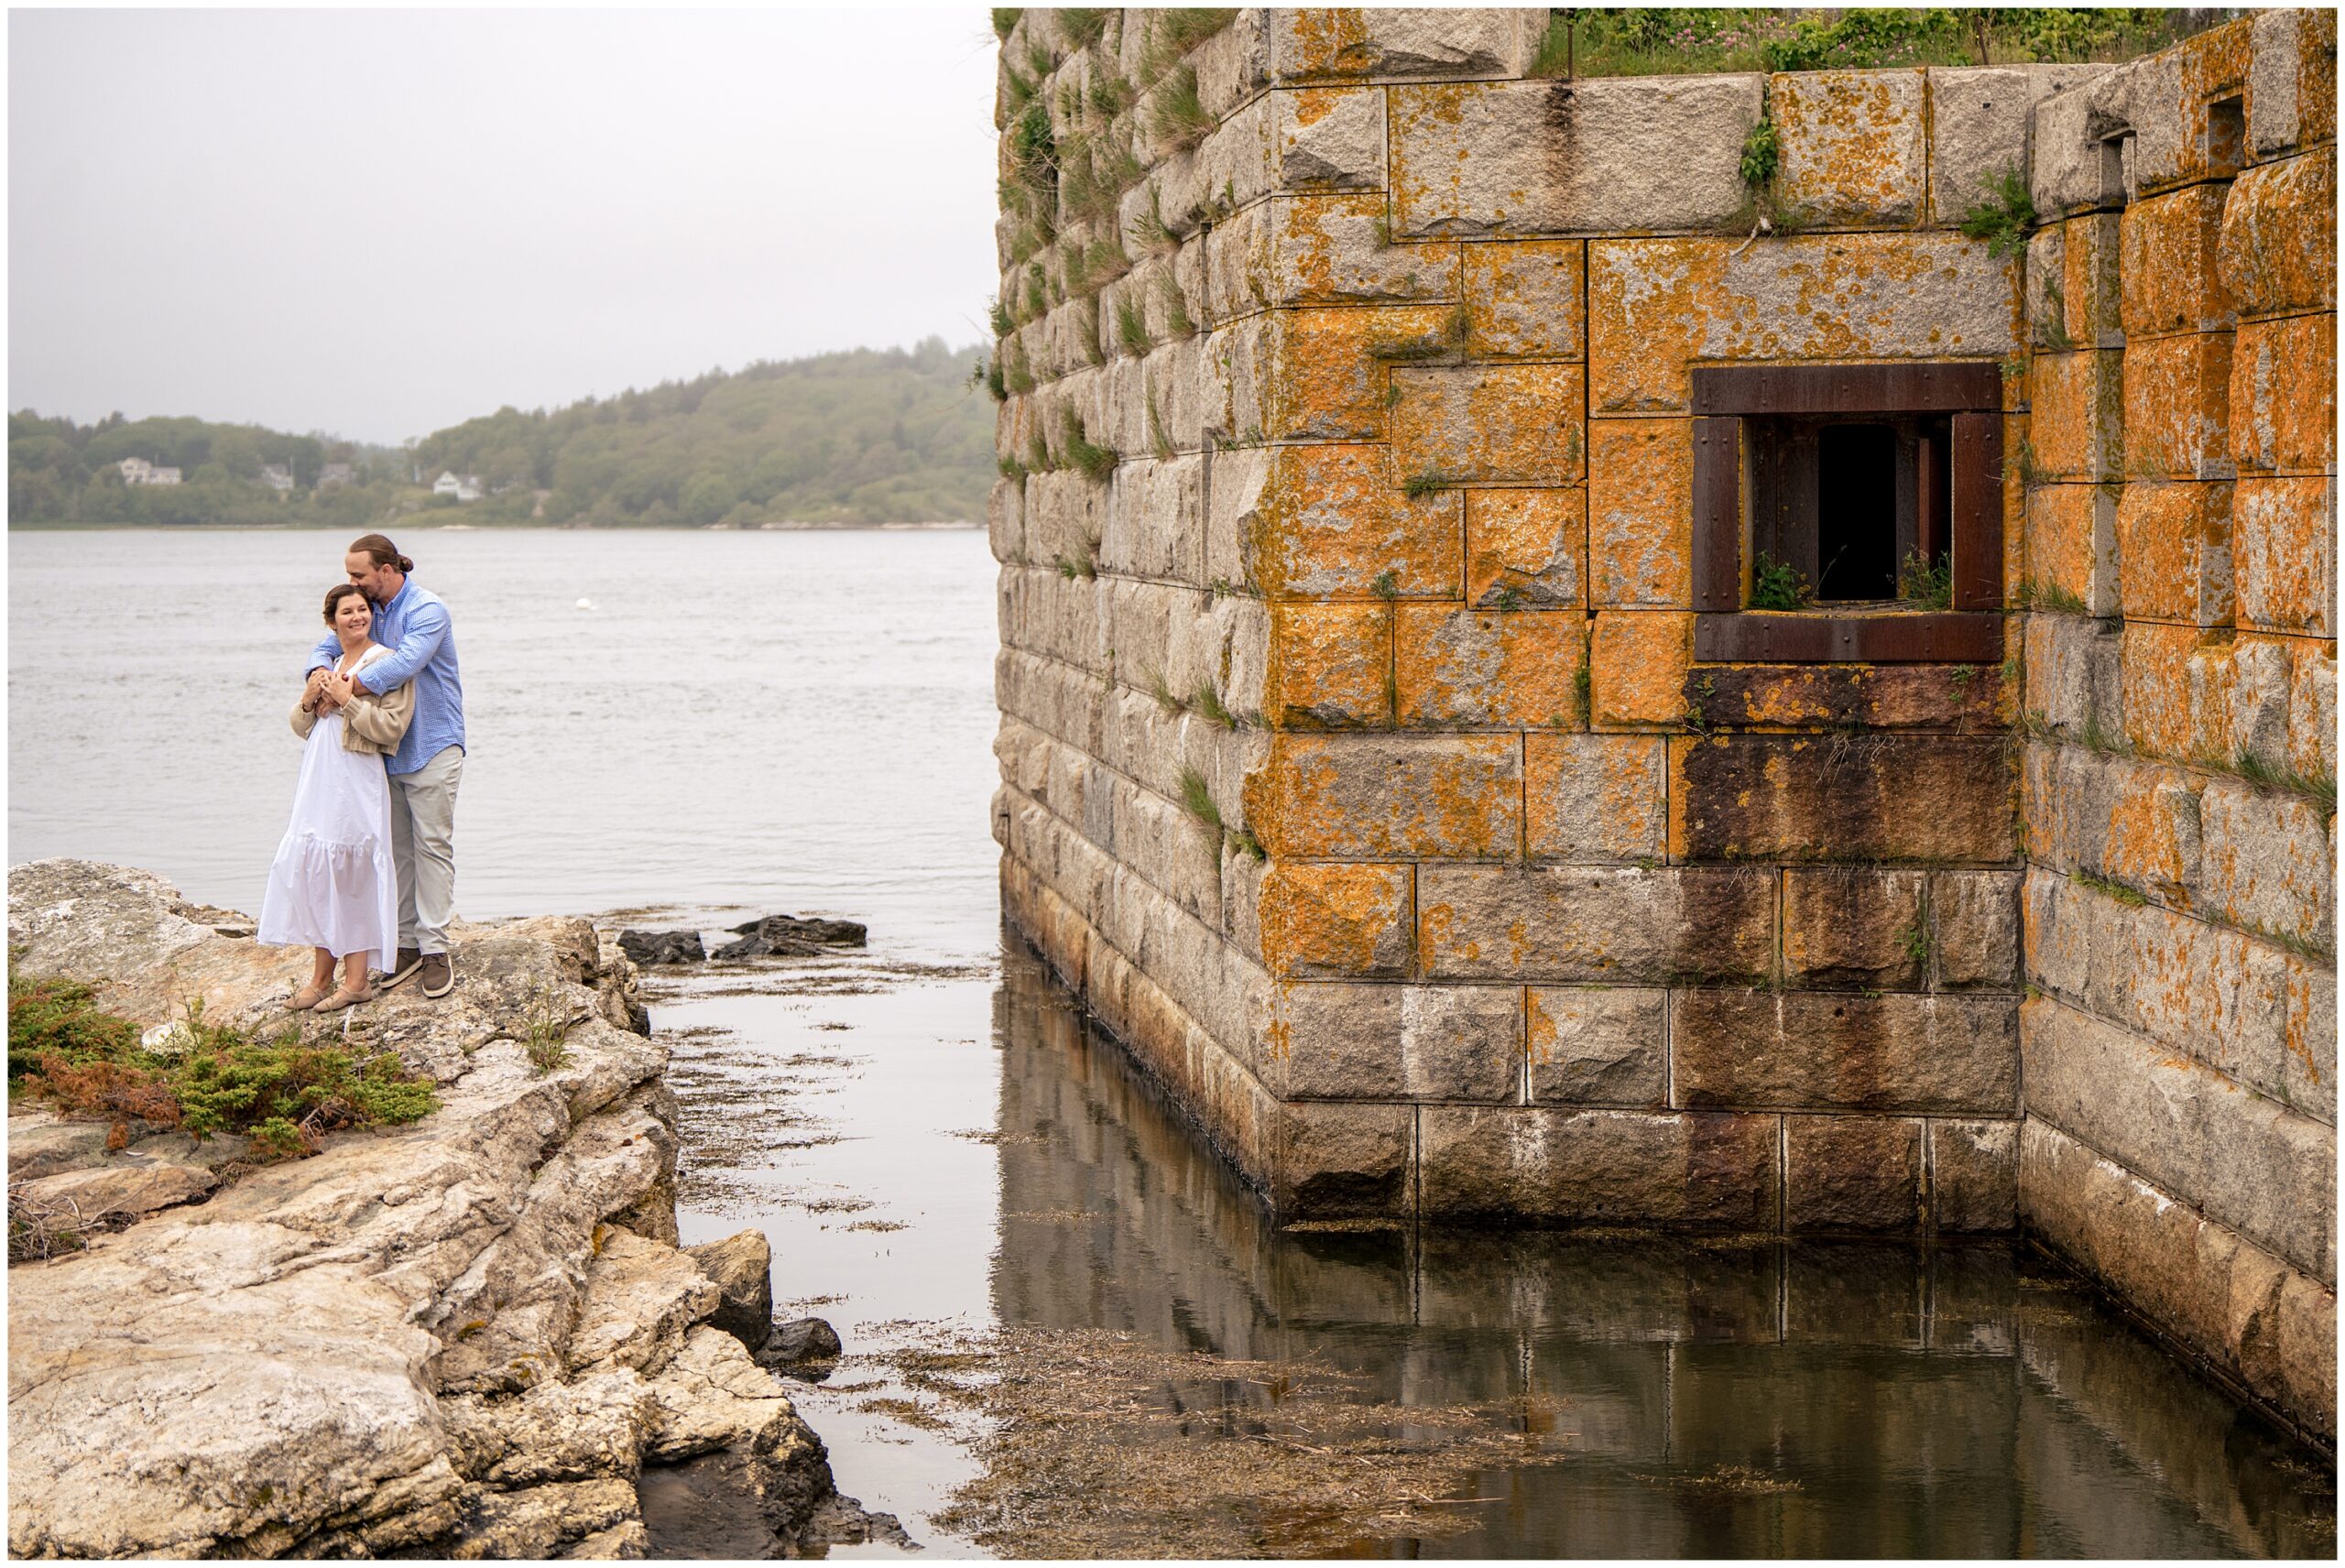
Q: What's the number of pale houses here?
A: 4